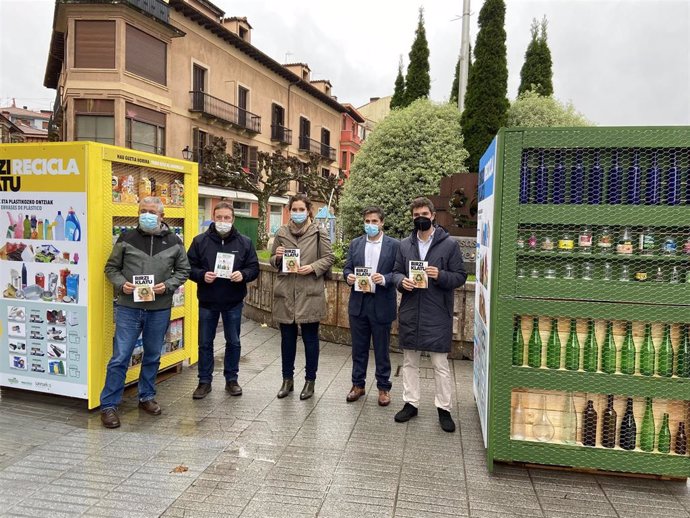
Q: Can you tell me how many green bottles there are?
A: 12